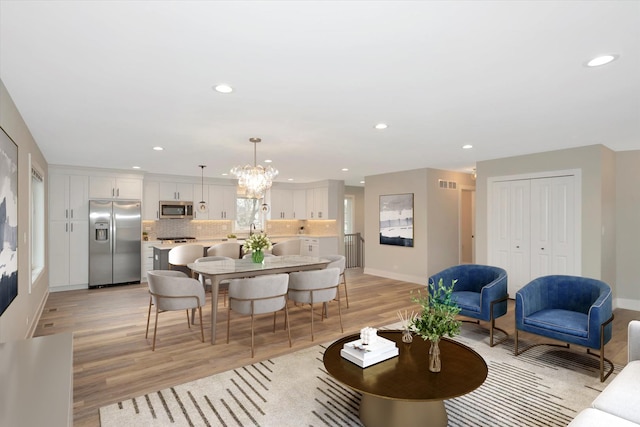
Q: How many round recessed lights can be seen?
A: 11